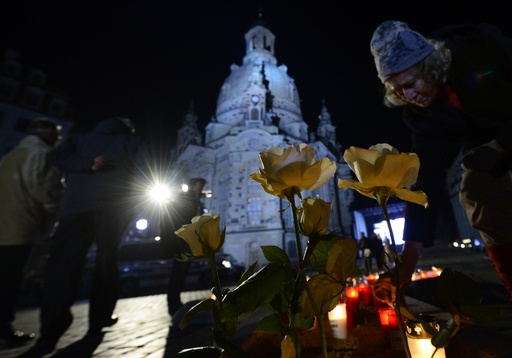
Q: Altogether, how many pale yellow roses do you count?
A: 4